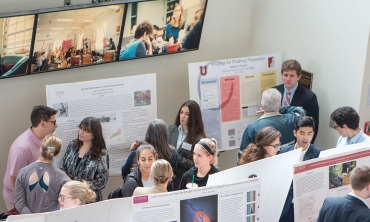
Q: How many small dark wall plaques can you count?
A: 1